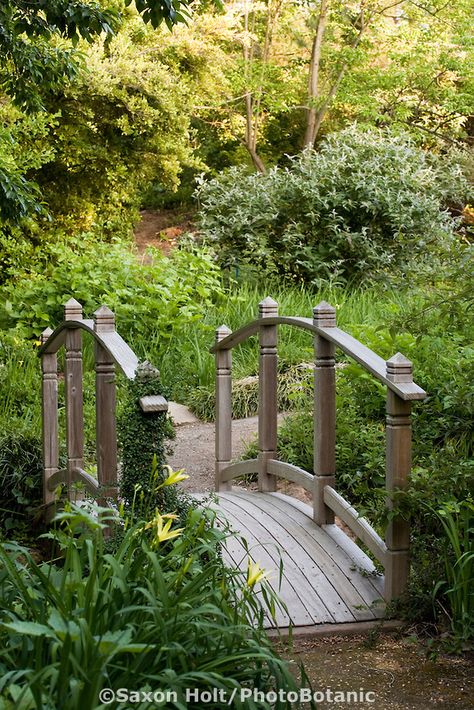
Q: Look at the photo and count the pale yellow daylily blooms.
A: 3